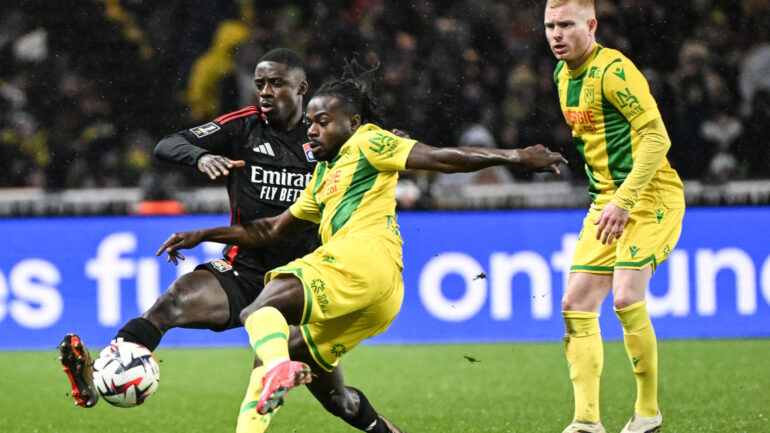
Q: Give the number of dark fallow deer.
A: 0